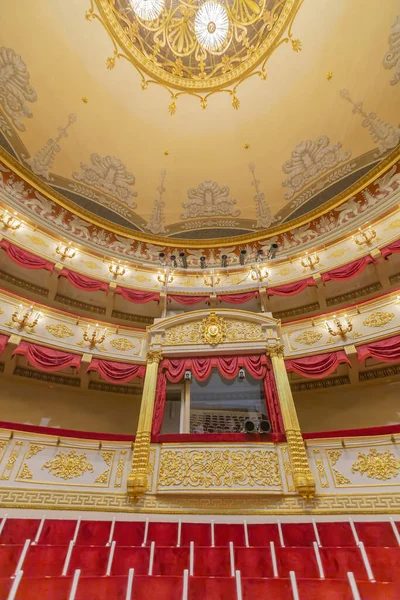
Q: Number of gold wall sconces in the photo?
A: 11